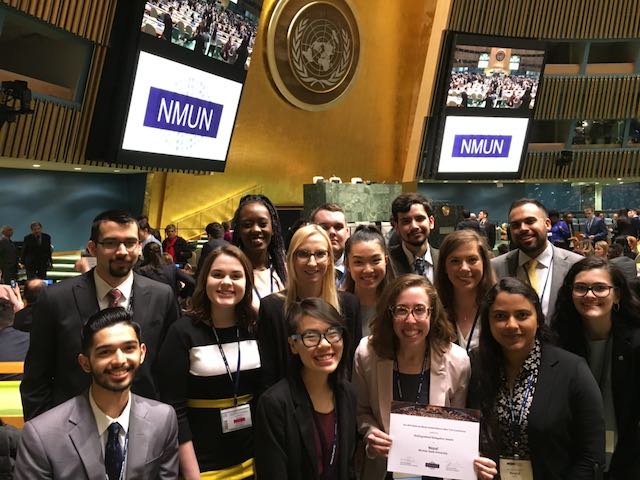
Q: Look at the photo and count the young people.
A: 14